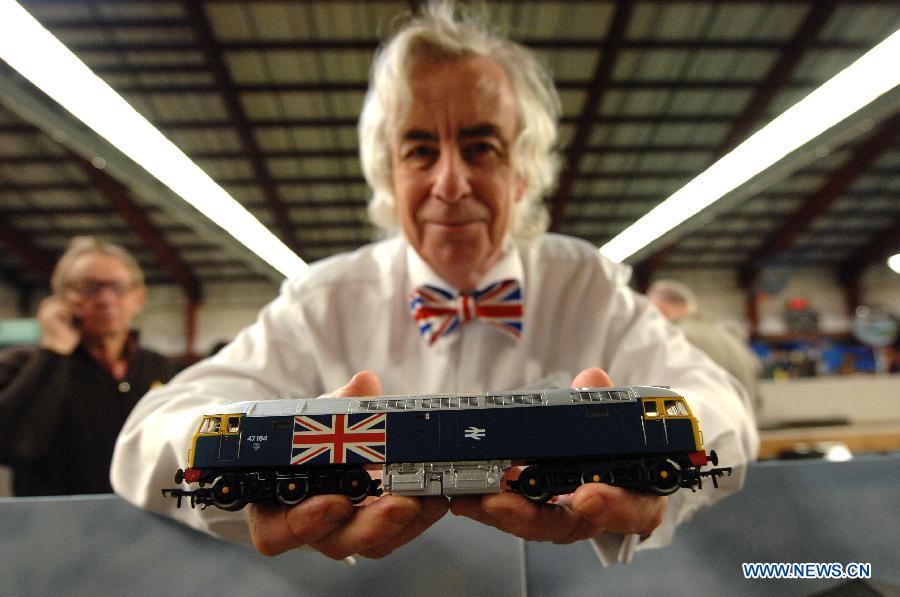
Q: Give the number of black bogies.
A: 2